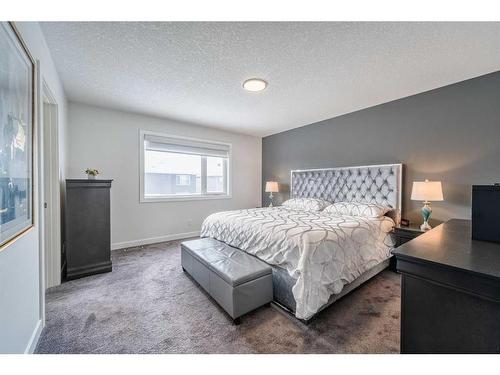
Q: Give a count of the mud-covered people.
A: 0